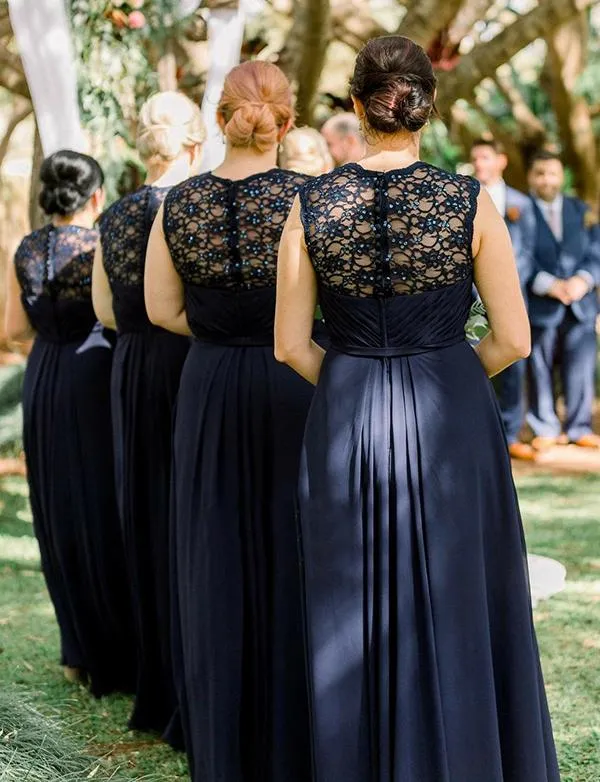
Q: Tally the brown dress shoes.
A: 3